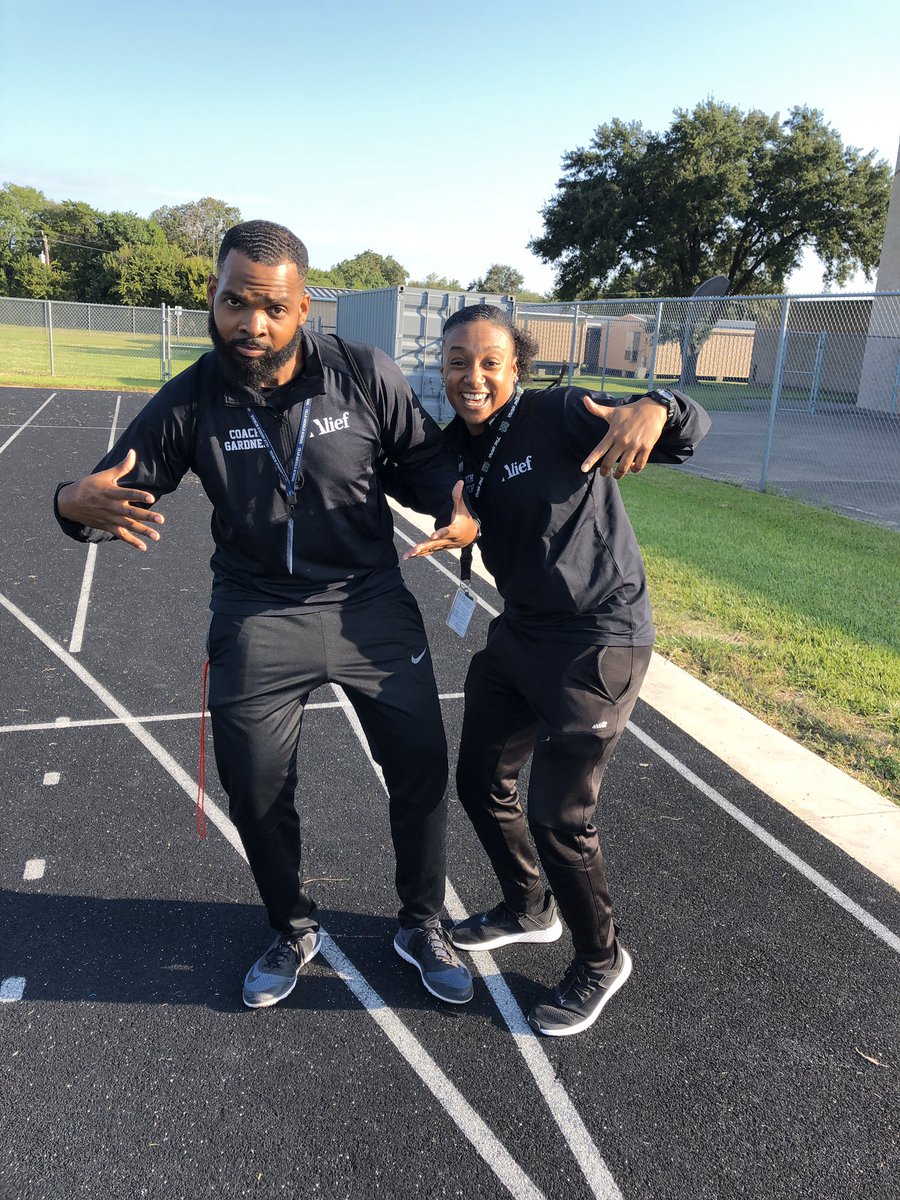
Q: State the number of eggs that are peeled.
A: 0